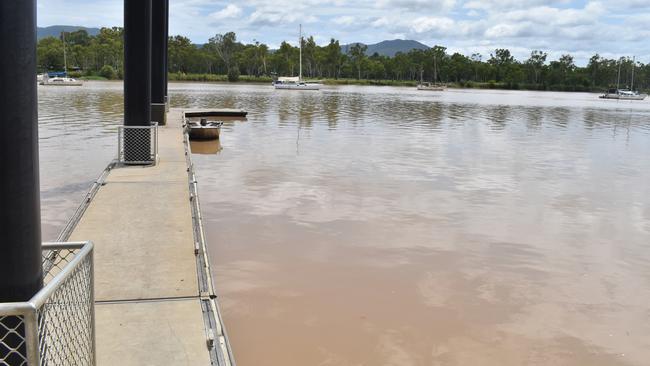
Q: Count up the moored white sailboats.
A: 4